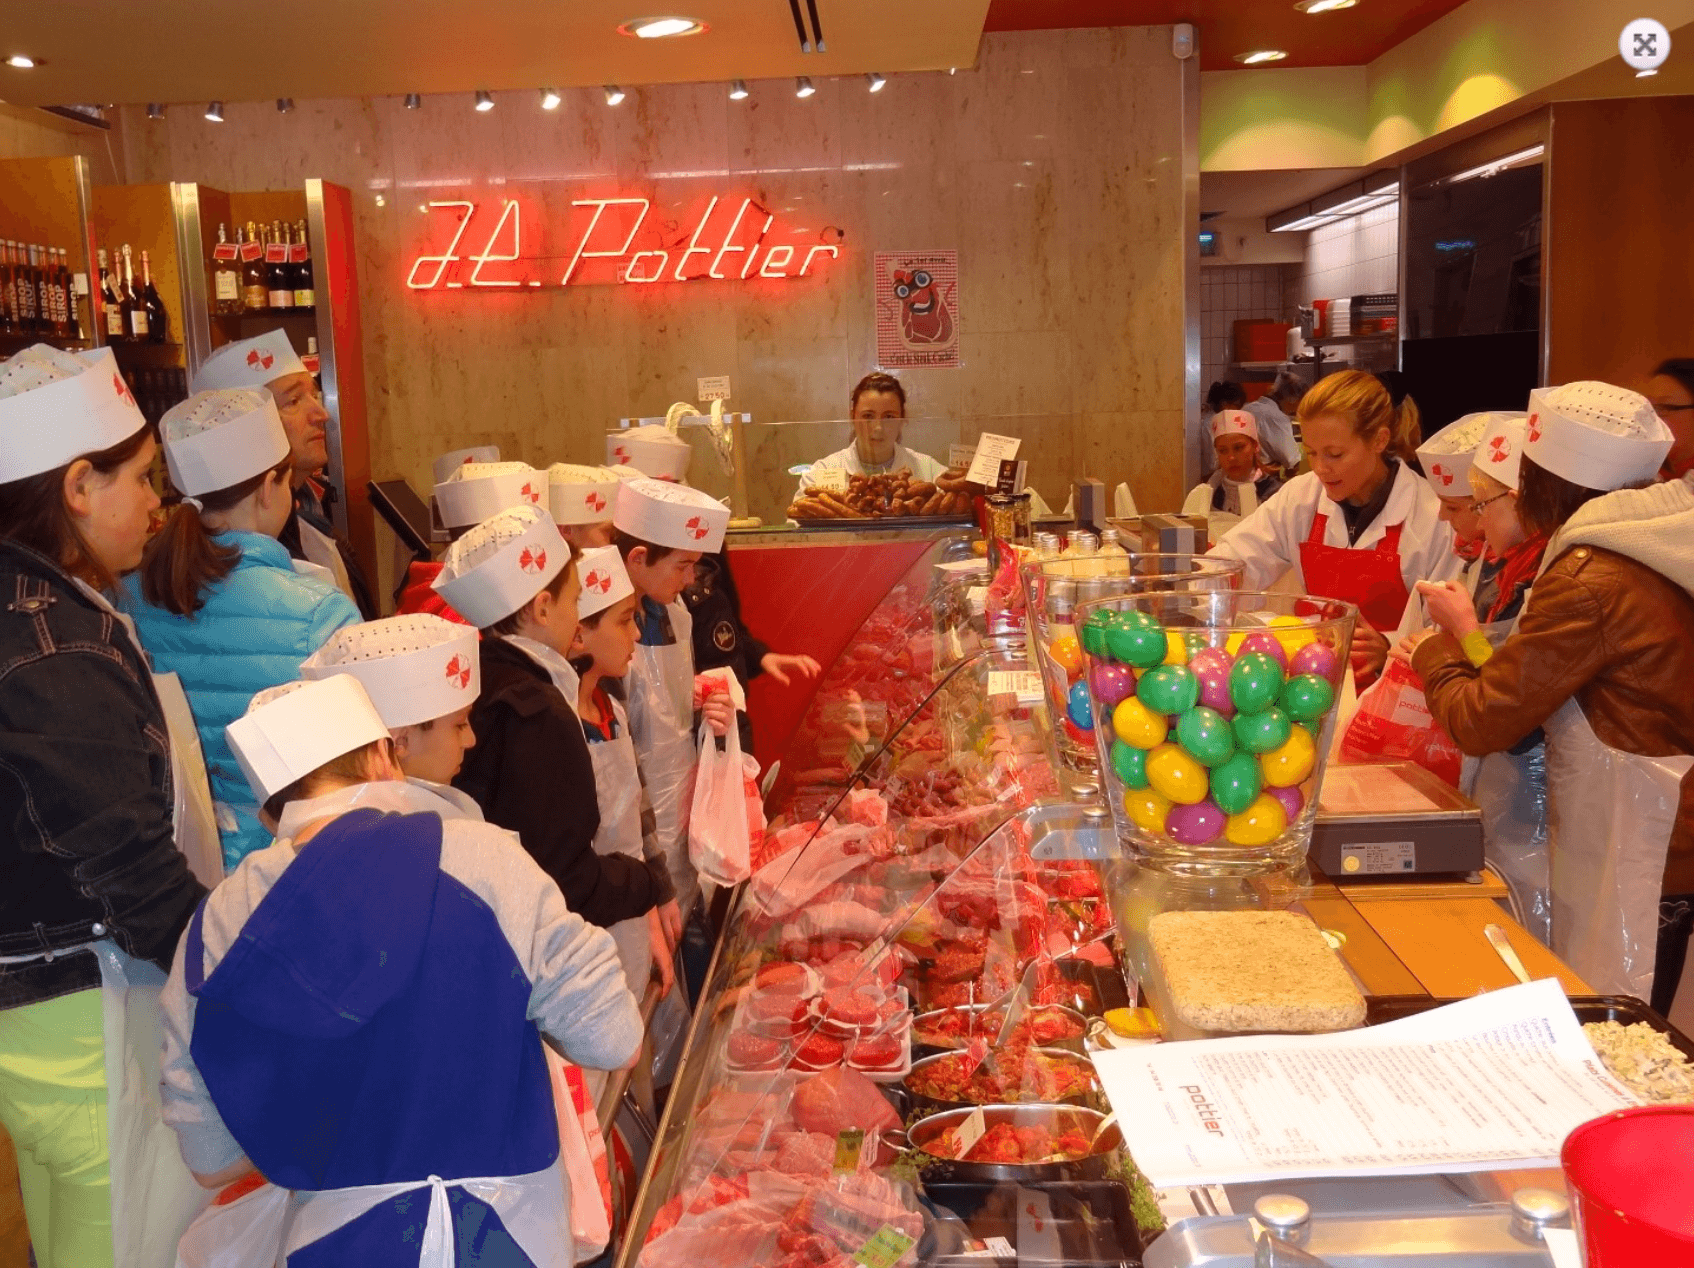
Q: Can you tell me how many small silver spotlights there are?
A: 10